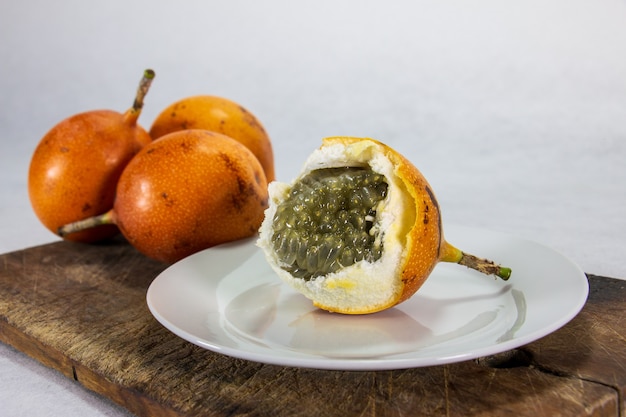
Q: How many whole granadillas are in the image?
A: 3